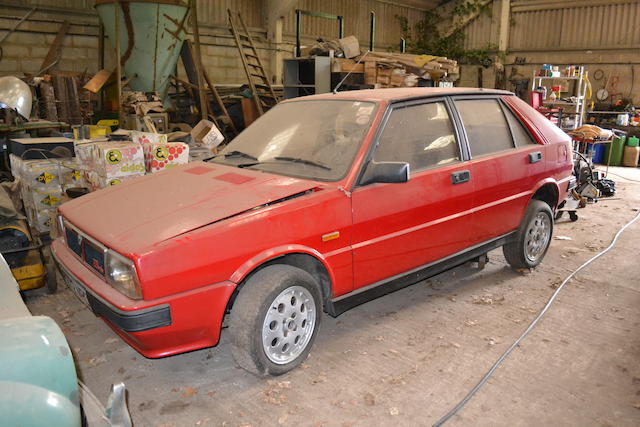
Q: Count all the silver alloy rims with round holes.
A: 2